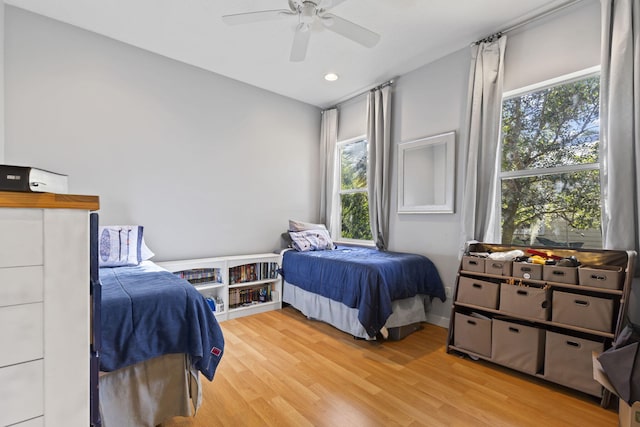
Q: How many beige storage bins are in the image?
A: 11